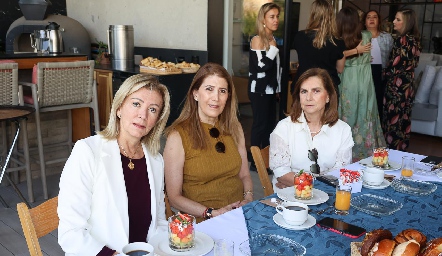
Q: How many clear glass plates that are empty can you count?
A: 3